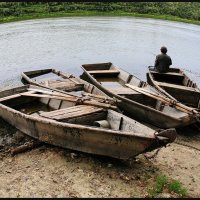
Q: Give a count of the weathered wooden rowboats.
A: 4